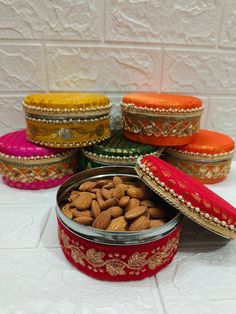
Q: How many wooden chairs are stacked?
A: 0